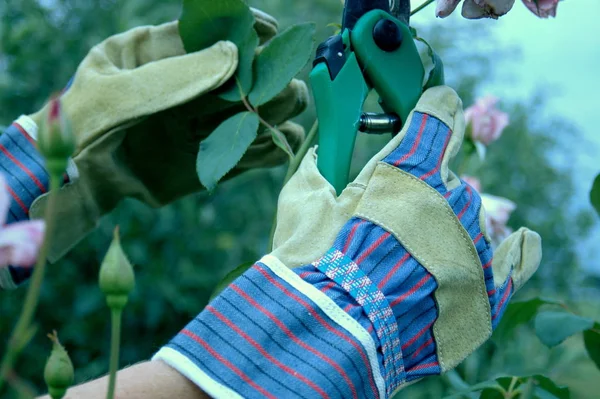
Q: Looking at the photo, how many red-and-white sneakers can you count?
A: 0